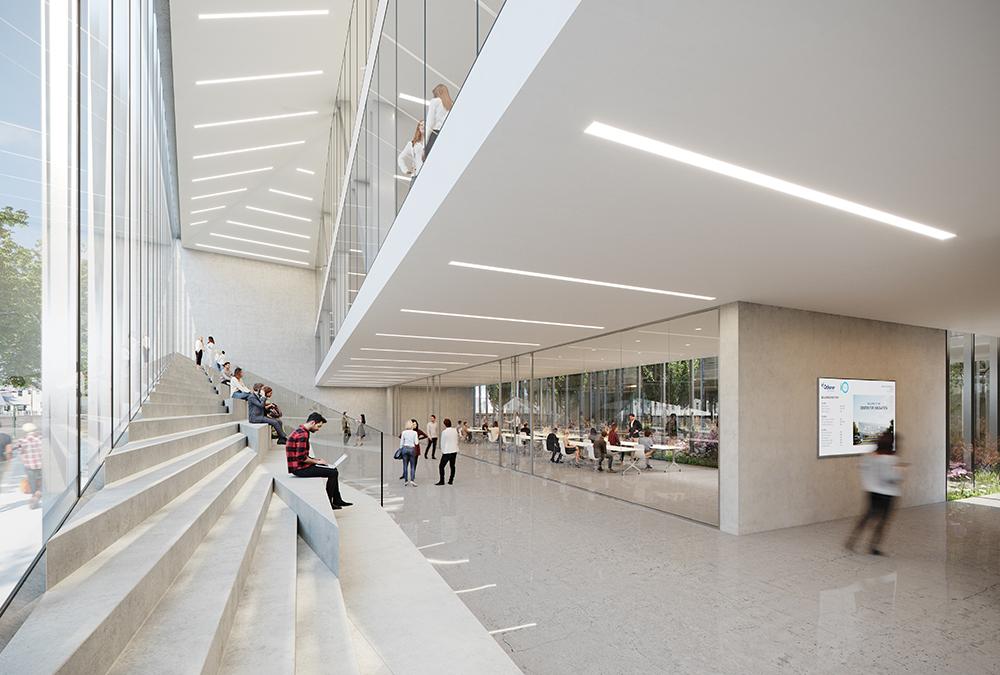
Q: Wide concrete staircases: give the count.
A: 1